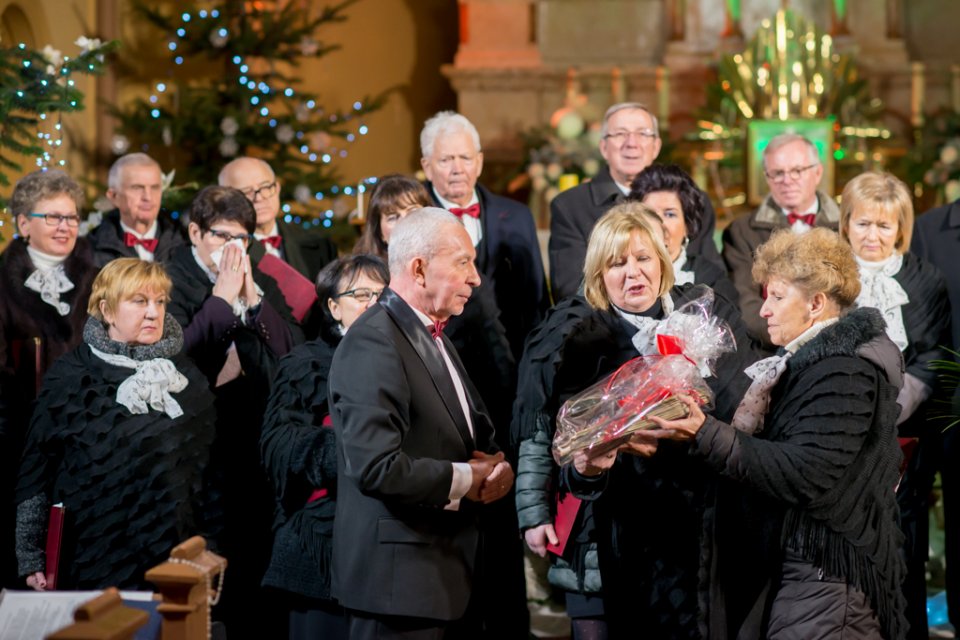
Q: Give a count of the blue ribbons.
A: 0